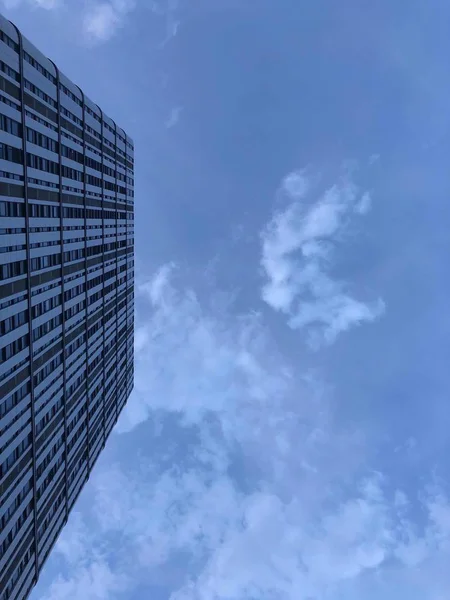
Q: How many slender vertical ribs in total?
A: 6